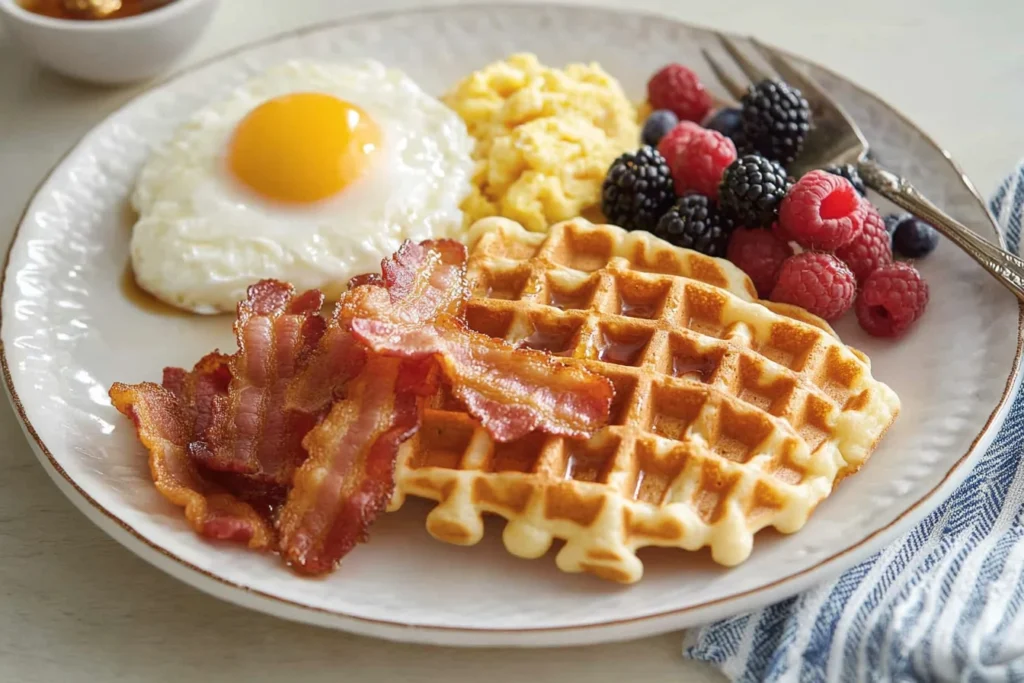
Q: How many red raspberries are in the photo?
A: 7